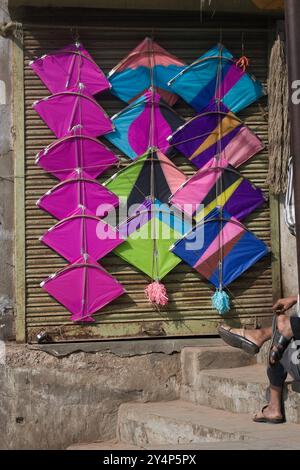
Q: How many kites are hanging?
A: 14